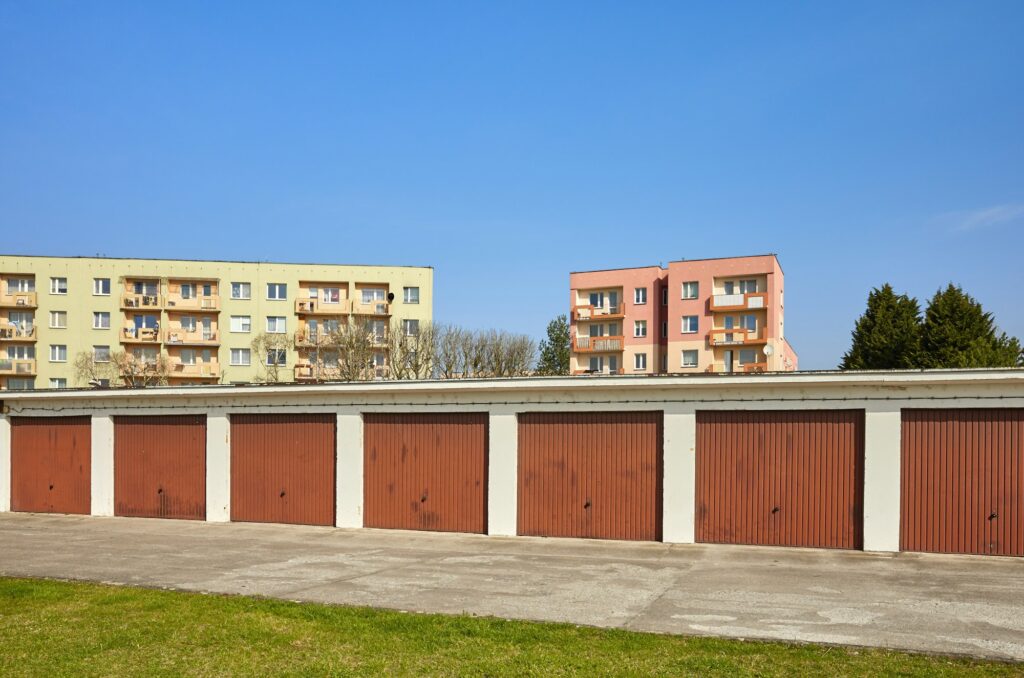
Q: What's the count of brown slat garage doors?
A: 7